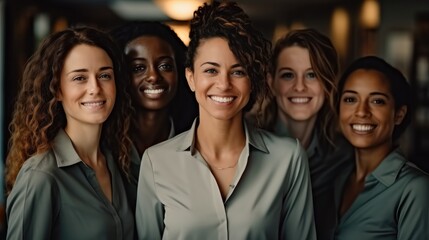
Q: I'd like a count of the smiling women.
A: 5